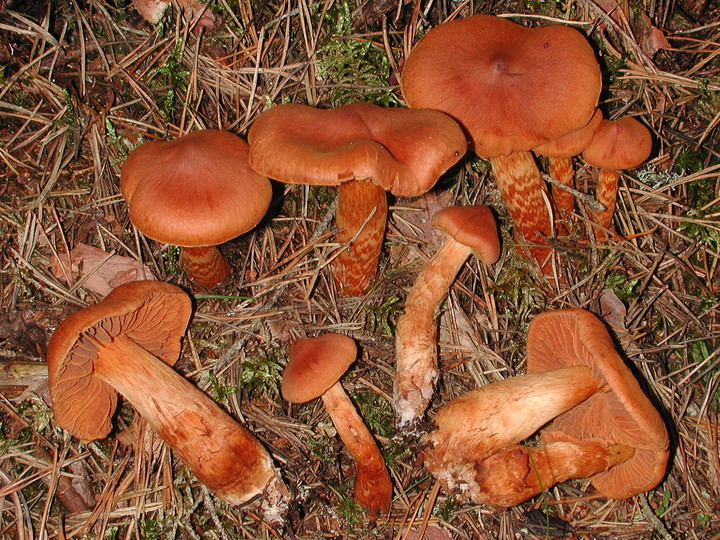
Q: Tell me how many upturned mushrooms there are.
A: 3